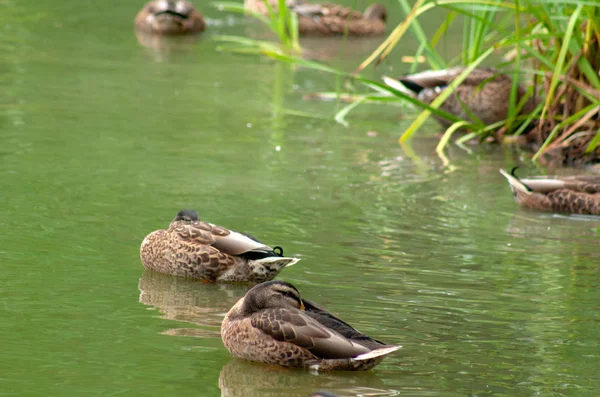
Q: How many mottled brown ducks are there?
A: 6